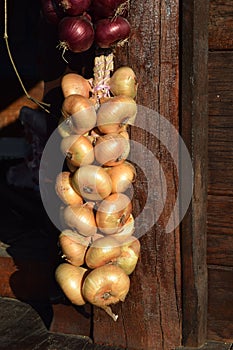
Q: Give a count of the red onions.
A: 5